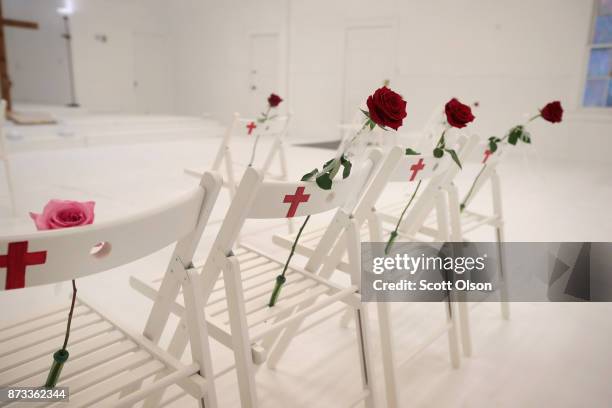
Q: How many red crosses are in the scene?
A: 5